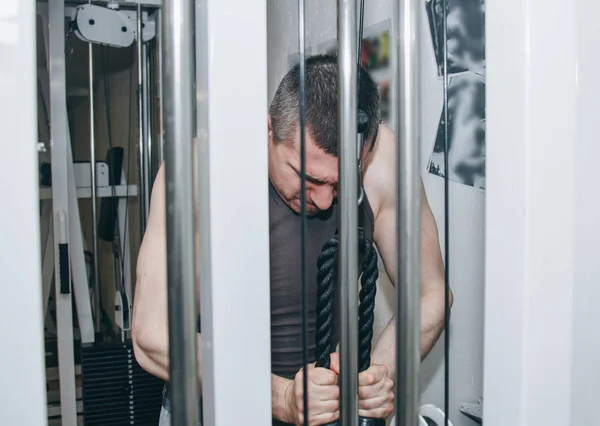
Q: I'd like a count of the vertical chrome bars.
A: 3